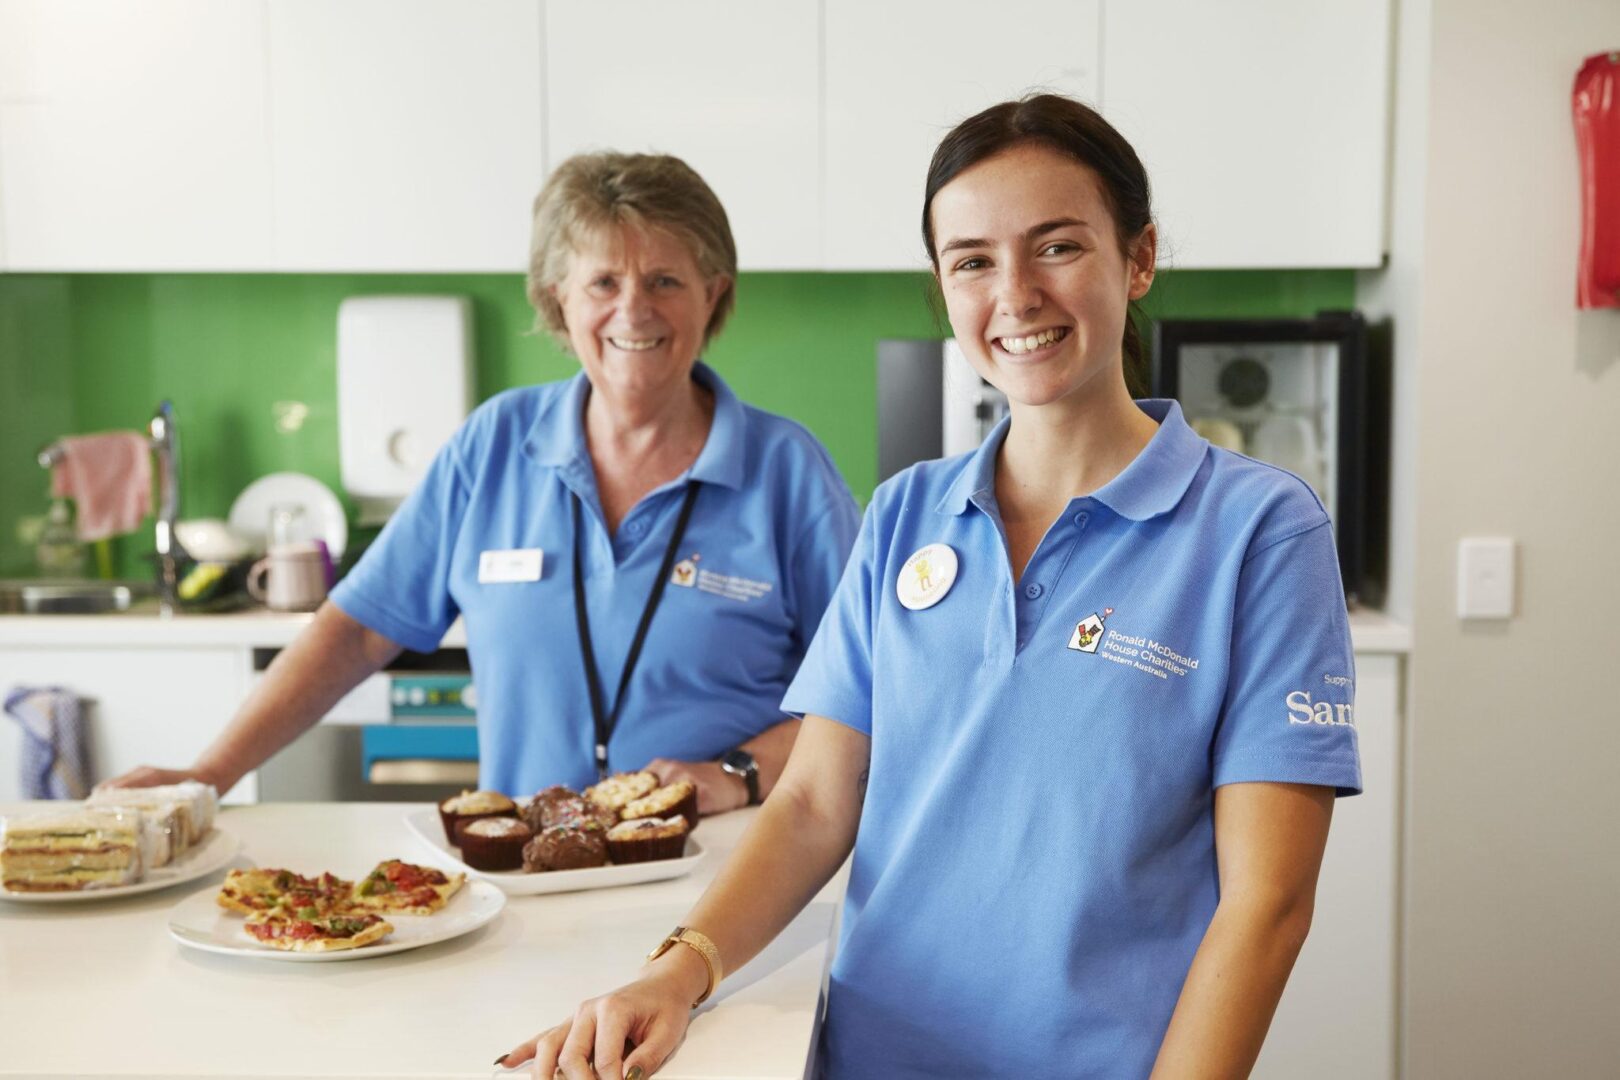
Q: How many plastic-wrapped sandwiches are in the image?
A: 3